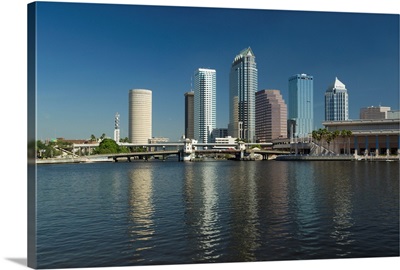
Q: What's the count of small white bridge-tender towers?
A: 2